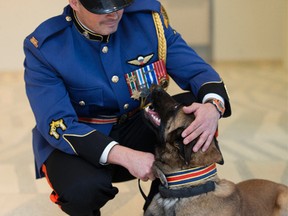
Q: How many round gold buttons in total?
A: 5